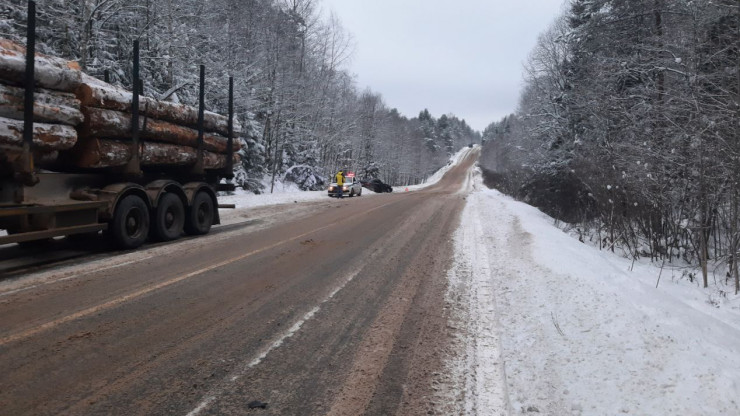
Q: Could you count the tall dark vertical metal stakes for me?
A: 4